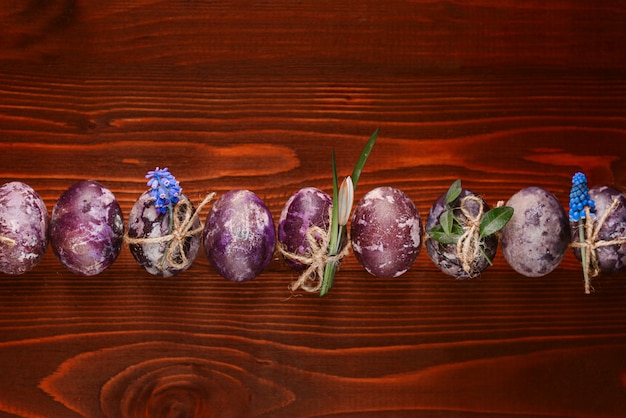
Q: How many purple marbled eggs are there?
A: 9